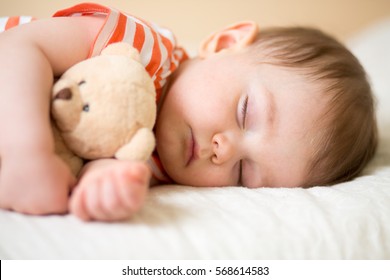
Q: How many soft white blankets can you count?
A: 1